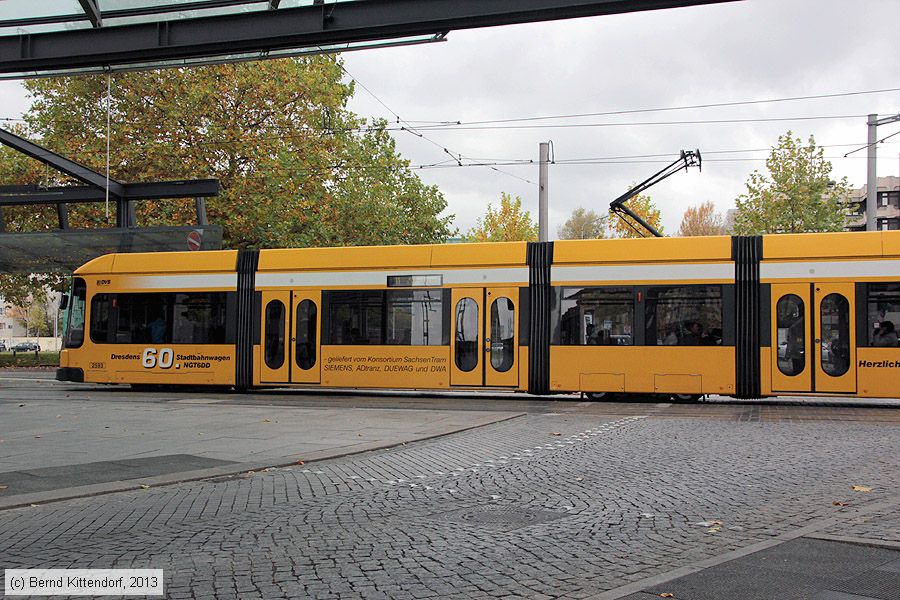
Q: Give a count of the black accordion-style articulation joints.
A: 3